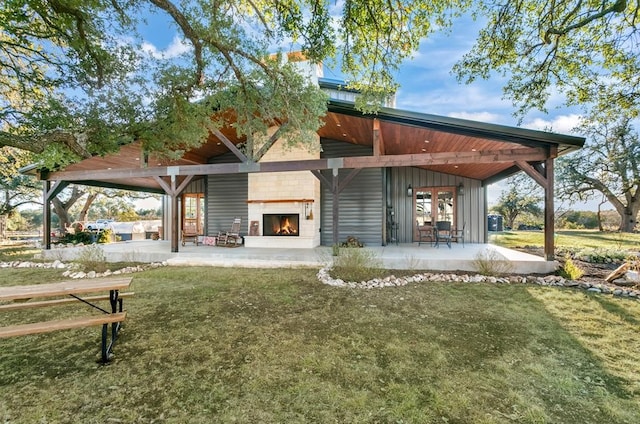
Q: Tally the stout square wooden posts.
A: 4